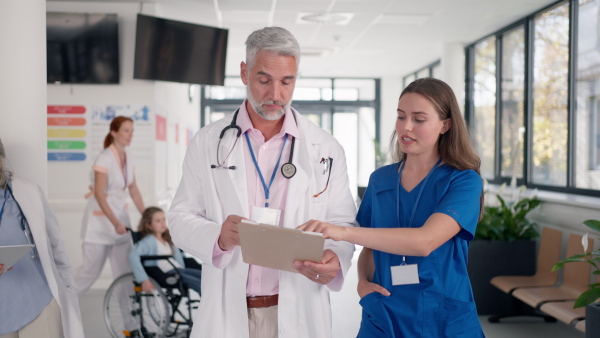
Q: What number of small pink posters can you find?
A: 3